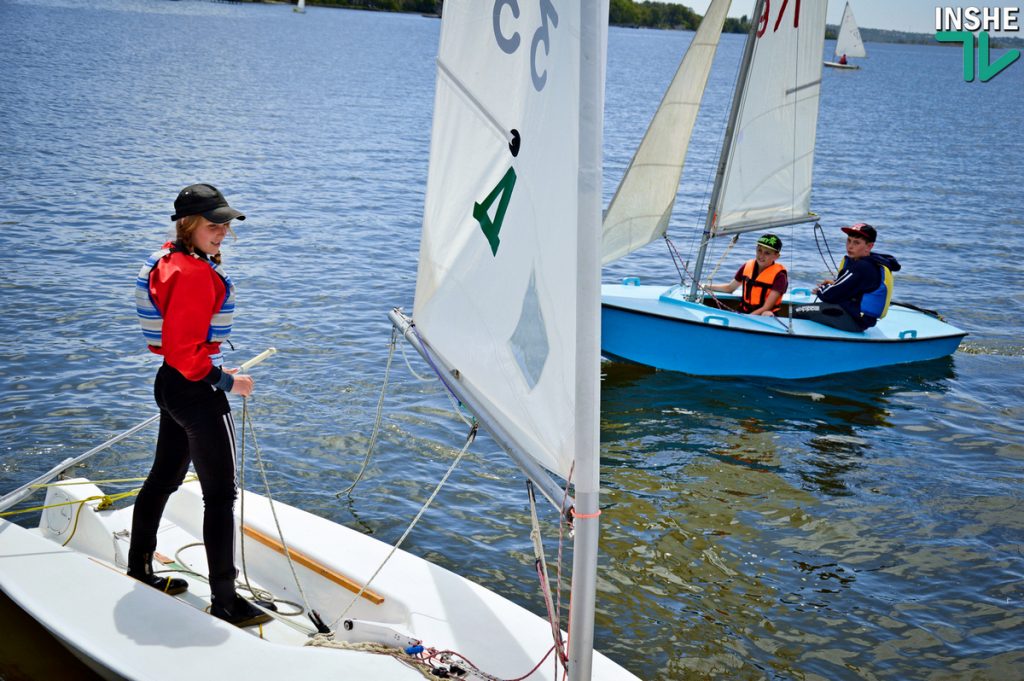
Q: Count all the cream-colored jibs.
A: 1